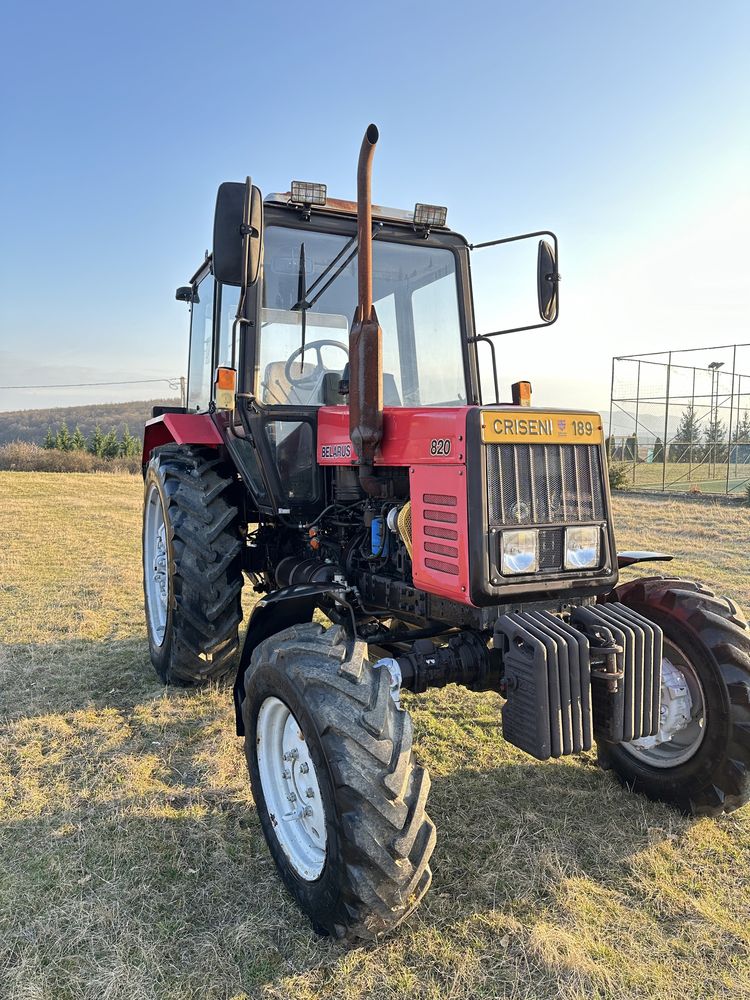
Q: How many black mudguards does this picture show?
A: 2